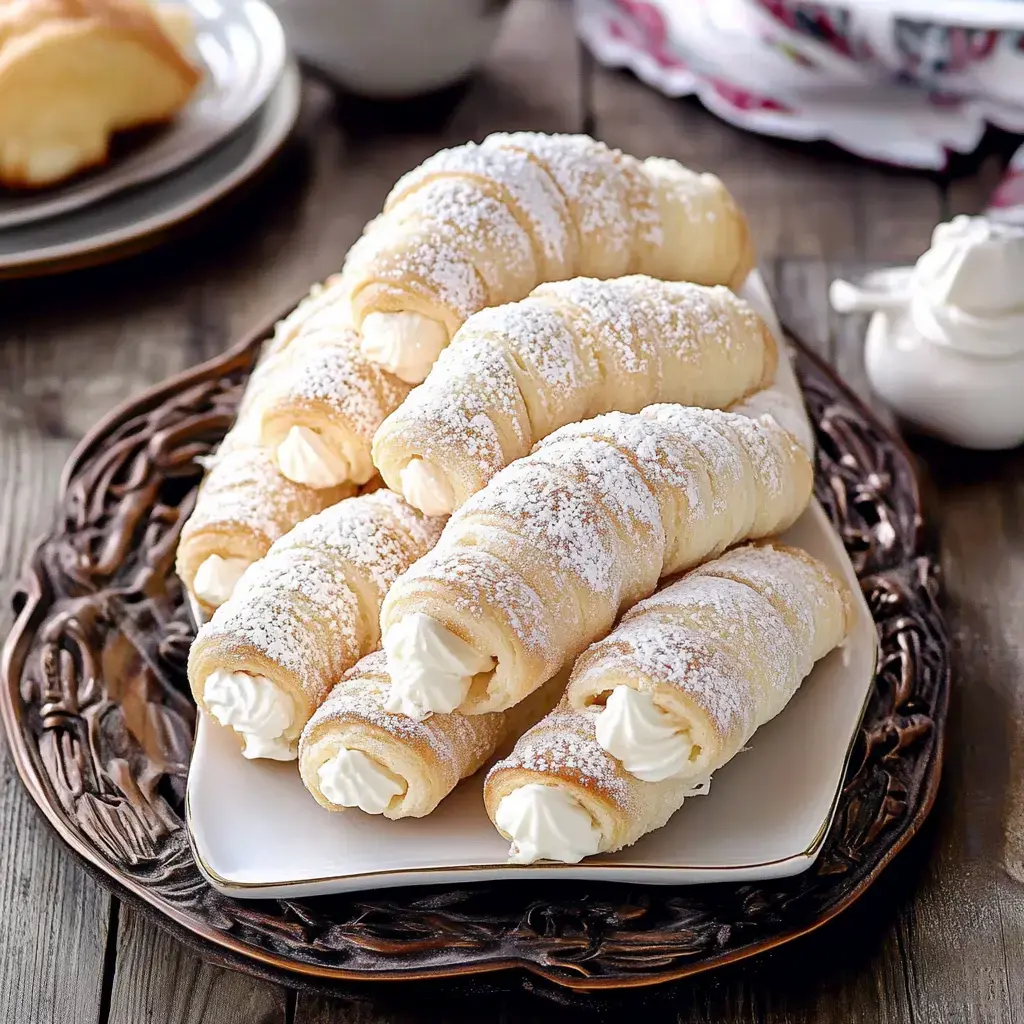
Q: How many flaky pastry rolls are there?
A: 9